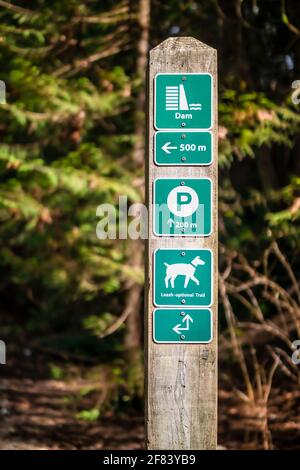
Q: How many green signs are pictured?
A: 5